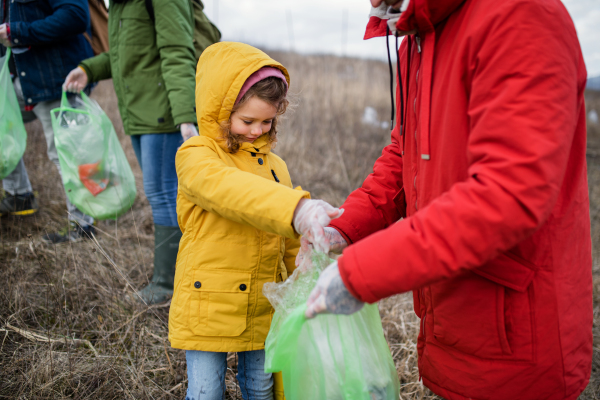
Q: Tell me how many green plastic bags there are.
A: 3